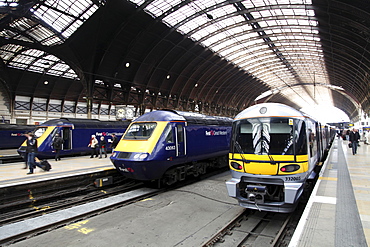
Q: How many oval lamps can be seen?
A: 2